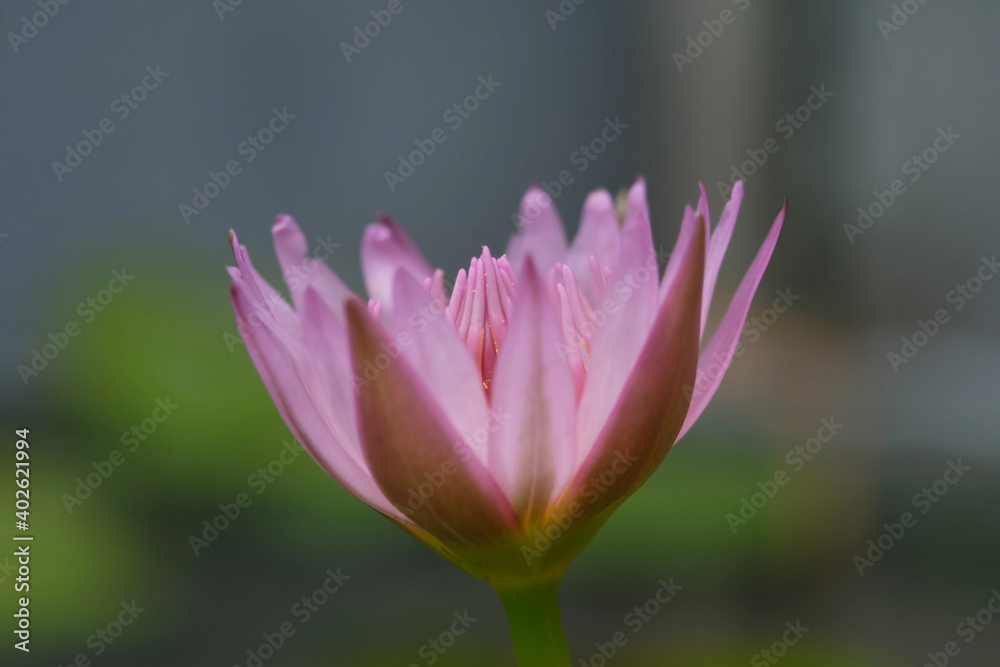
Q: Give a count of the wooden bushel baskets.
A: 0